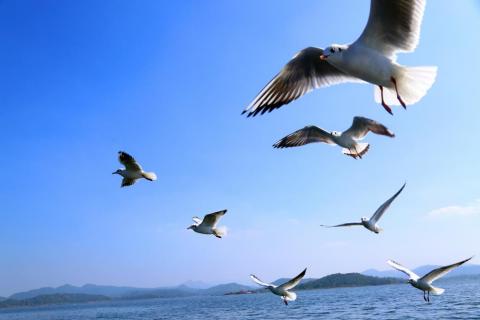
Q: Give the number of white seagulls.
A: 7